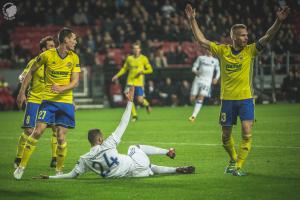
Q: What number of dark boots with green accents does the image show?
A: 2